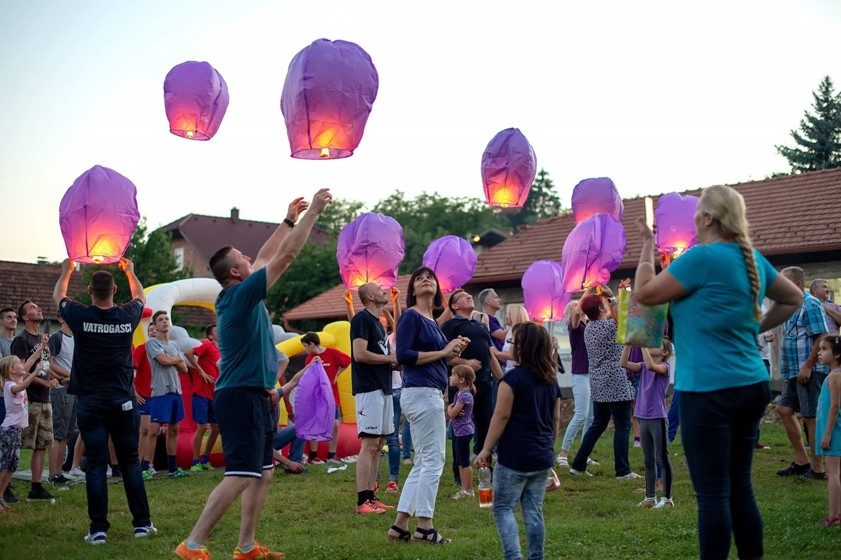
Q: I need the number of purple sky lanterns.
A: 11